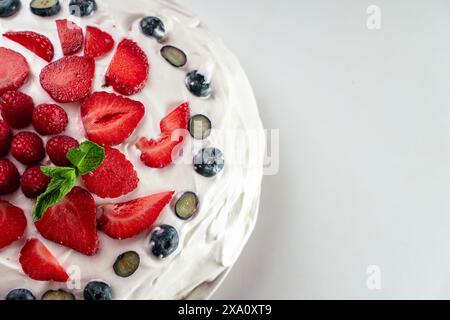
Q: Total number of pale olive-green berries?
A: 6